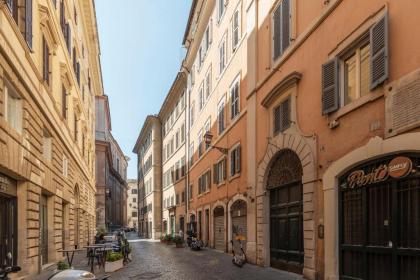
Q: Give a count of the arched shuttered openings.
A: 2